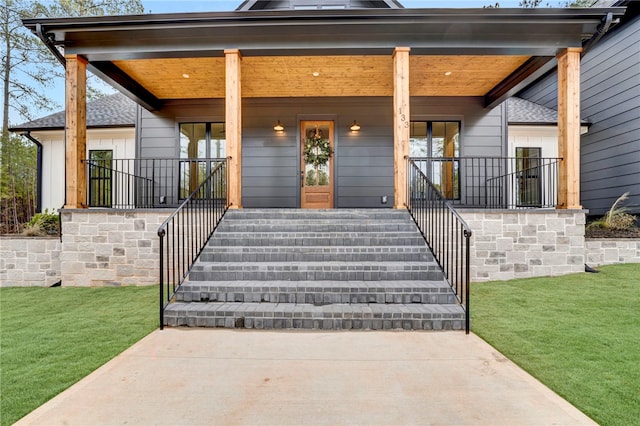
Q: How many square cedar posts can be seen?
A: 4